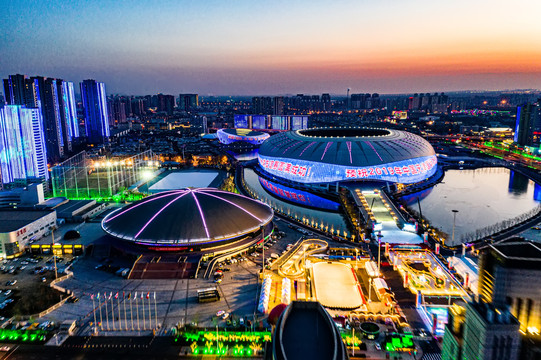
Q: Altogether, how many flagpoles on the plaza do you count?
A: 11